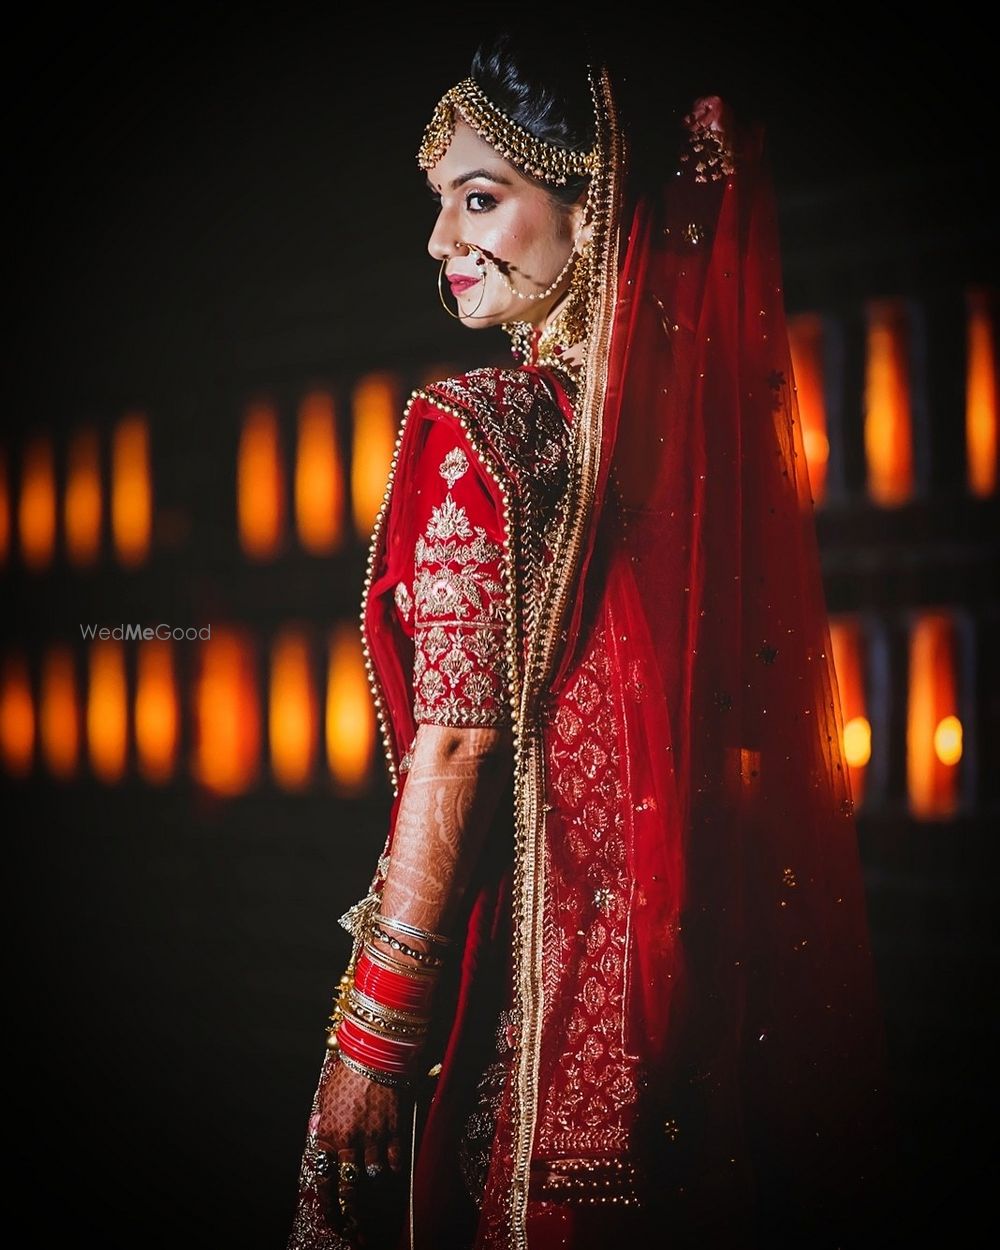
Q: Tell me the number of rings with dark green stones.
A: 1